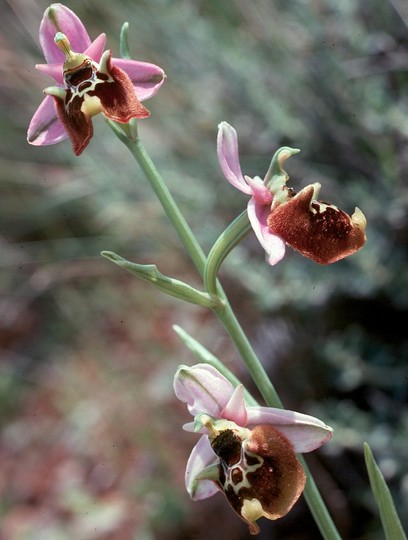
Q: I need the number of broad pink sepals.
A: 8